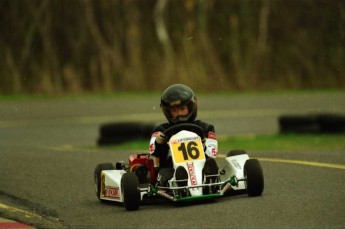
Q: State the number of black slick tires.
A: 4